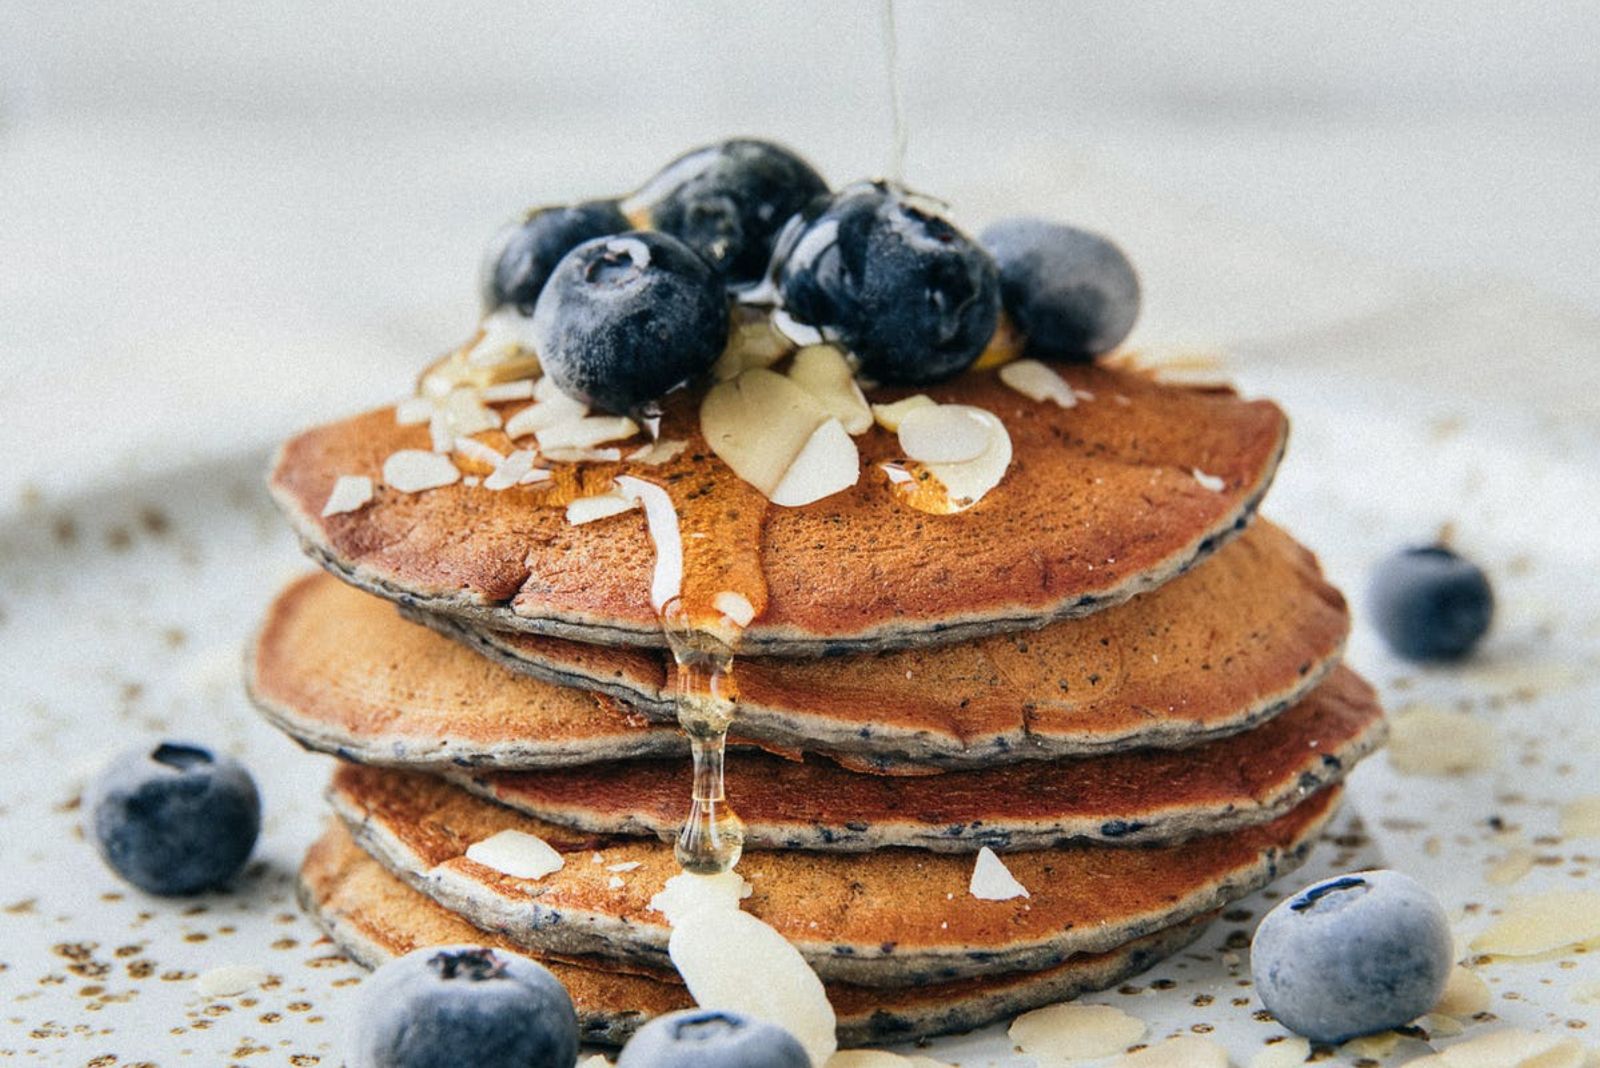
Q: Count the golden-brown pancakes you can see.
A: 6